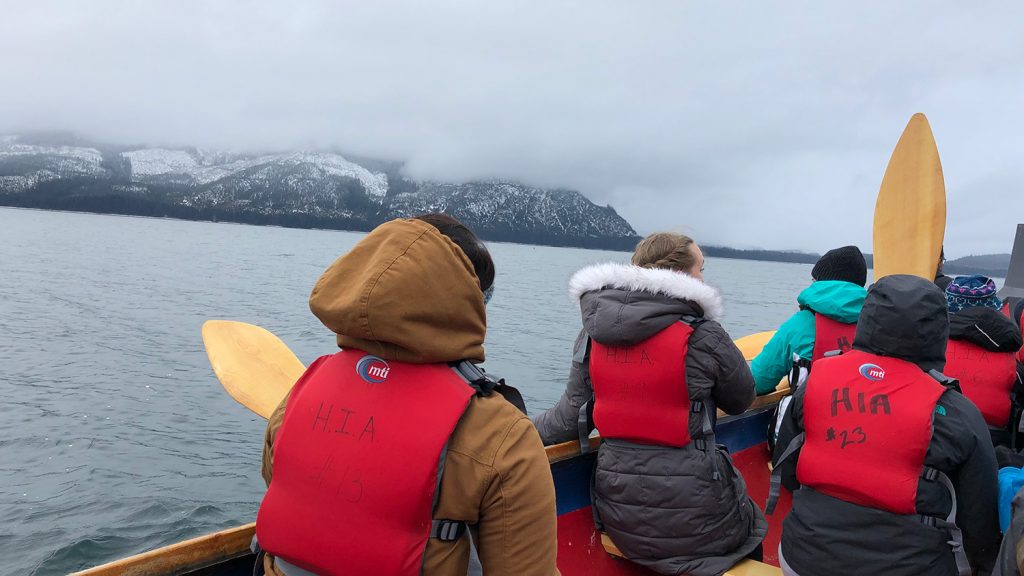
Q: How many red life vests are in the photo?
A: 5